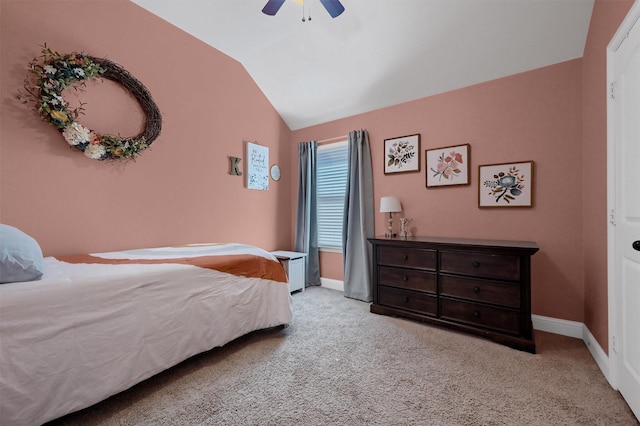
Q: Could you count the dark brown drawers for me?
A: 6